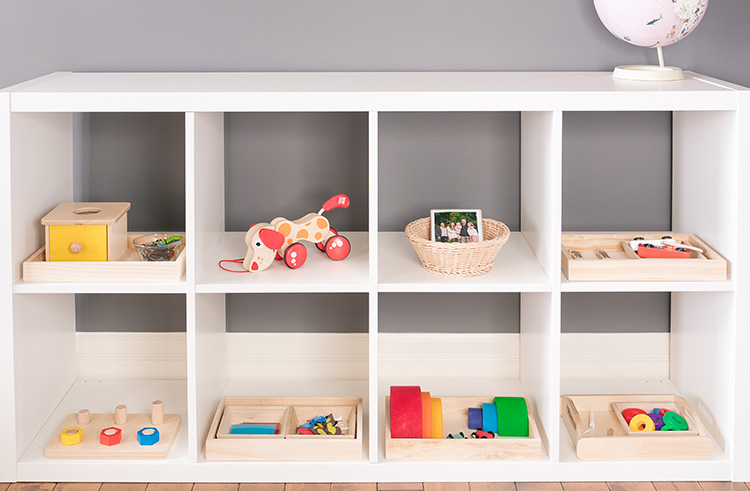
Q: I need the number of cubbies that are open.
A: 8